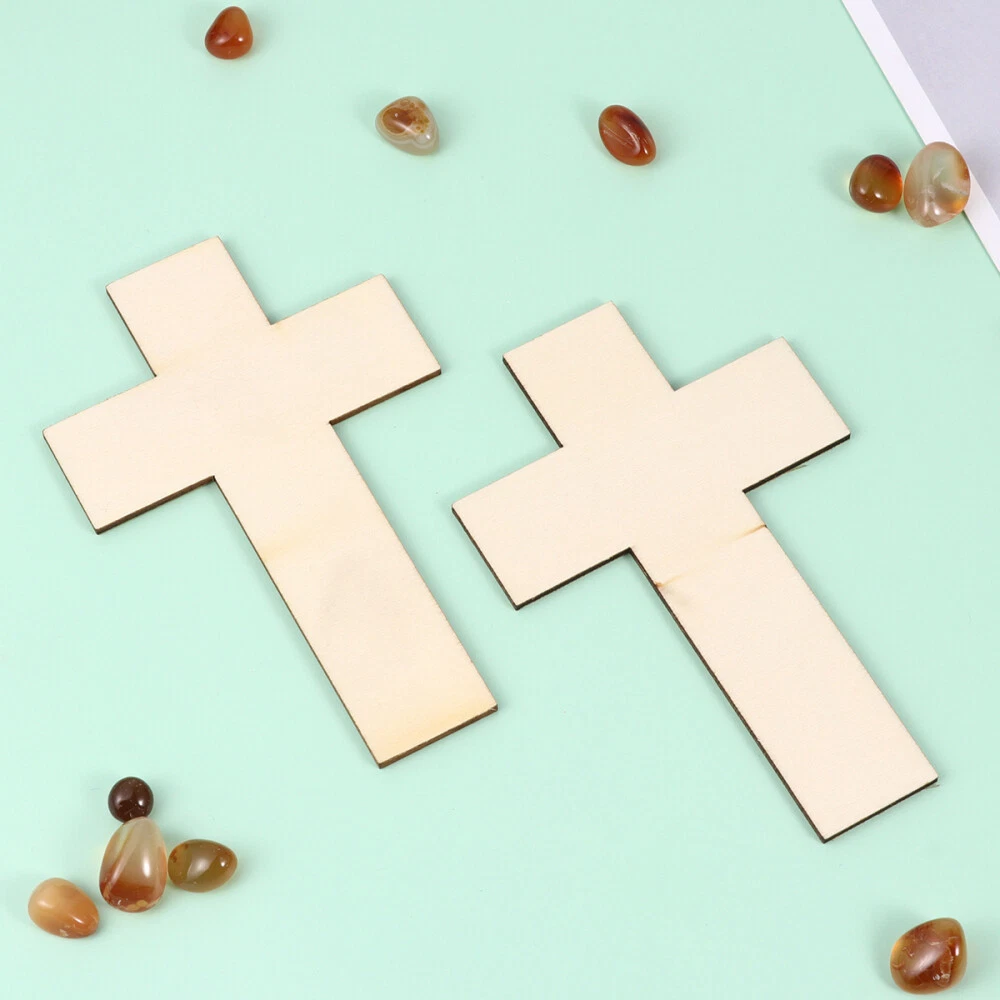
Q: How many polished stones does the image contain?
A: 10